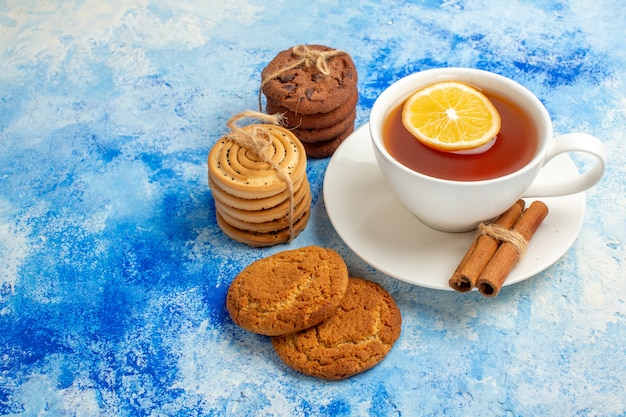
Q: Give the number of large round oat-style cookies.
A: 2